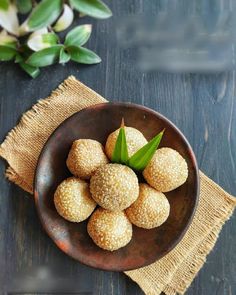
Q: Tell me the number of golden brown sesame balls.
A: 7